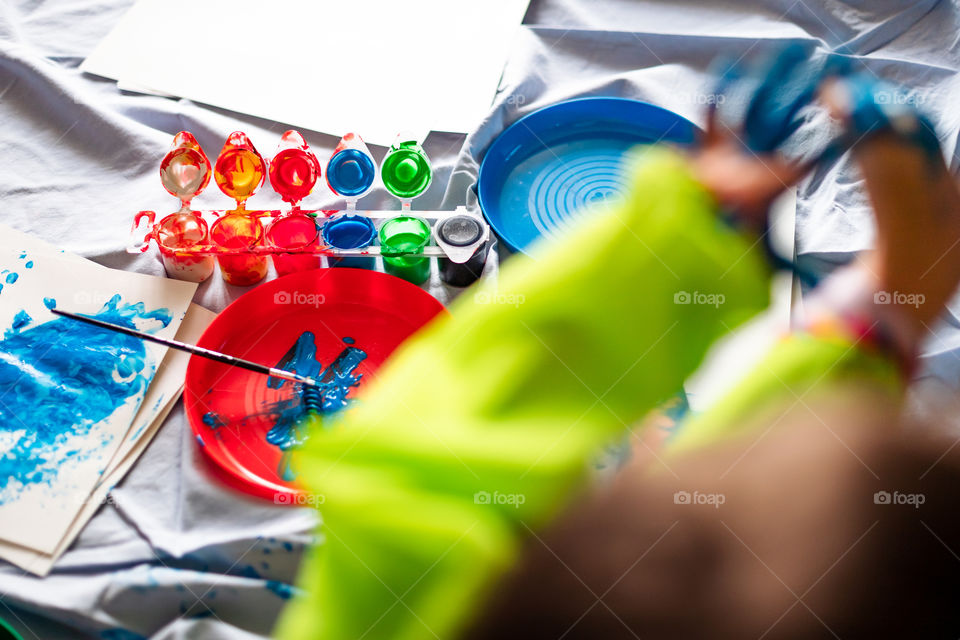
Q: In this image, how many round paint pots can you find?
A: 6